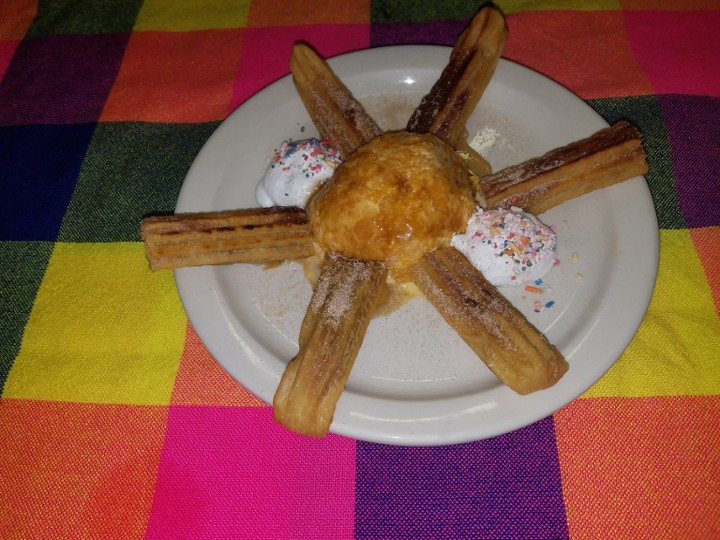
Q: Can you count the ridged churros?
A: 6